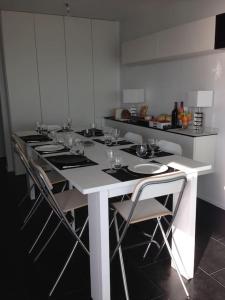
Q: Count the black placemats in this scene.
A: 8